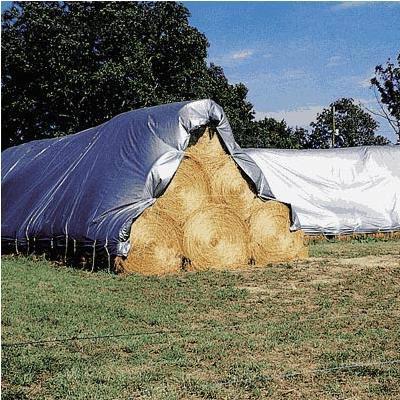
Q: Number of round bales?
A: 6